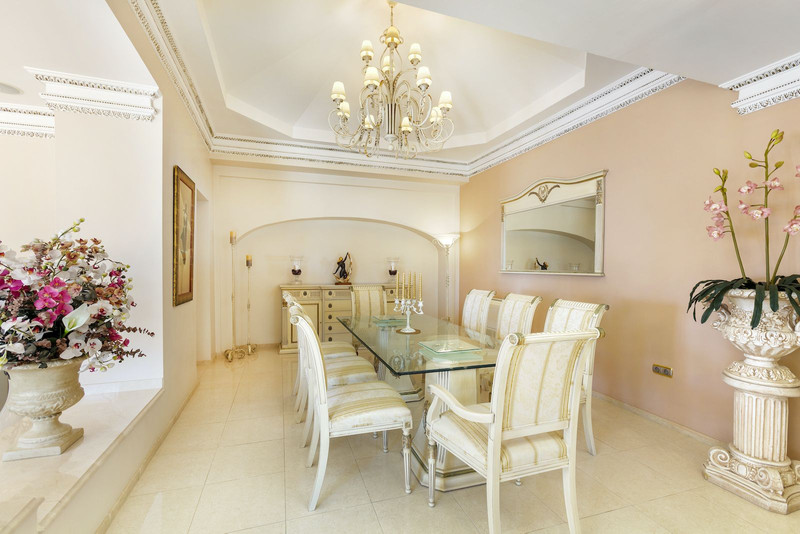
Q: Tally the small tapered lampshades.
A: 12